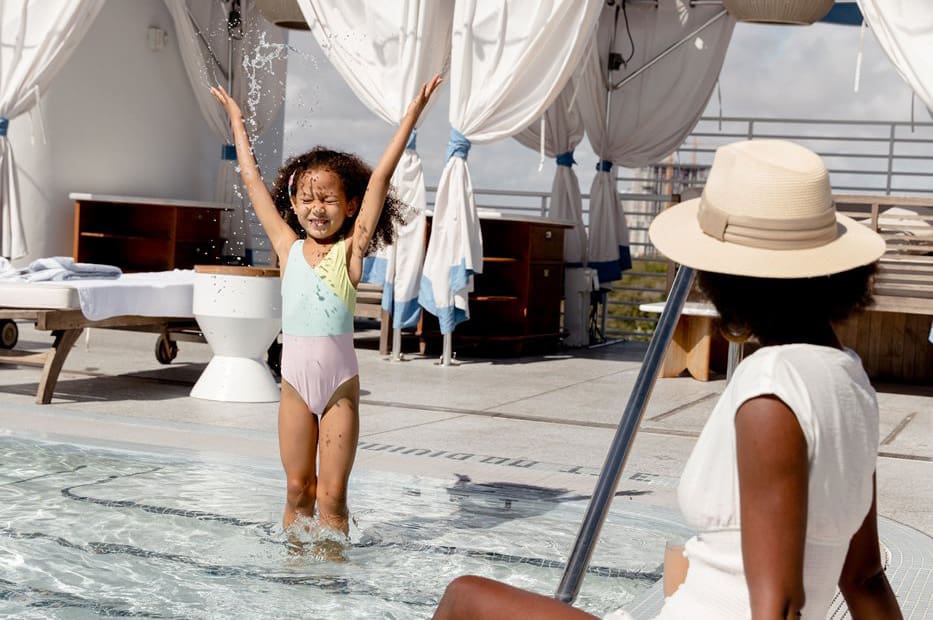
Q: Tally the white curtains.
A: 7